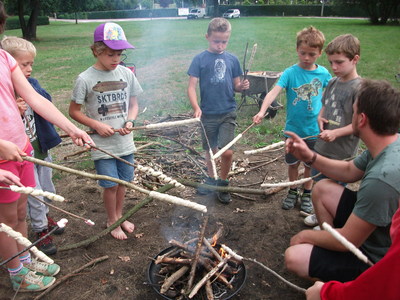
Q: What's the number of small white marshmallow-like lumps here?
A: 2